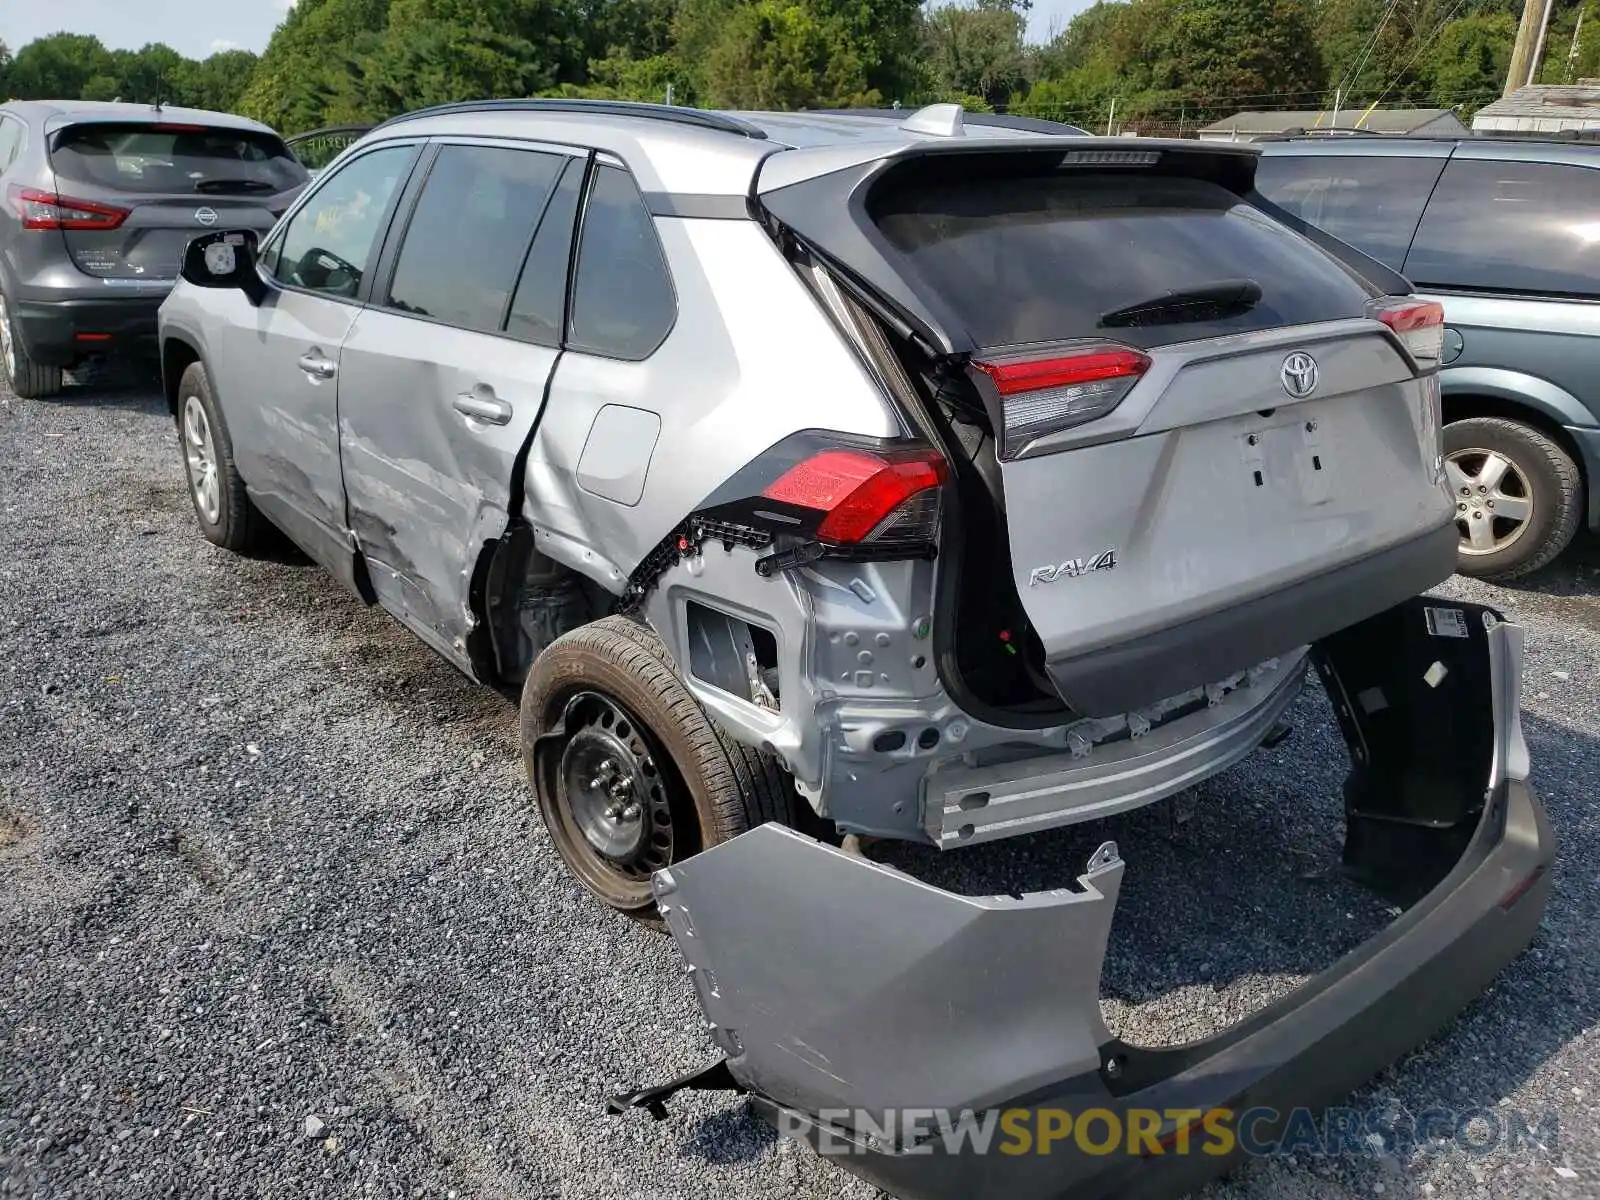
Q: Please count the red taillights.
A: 4